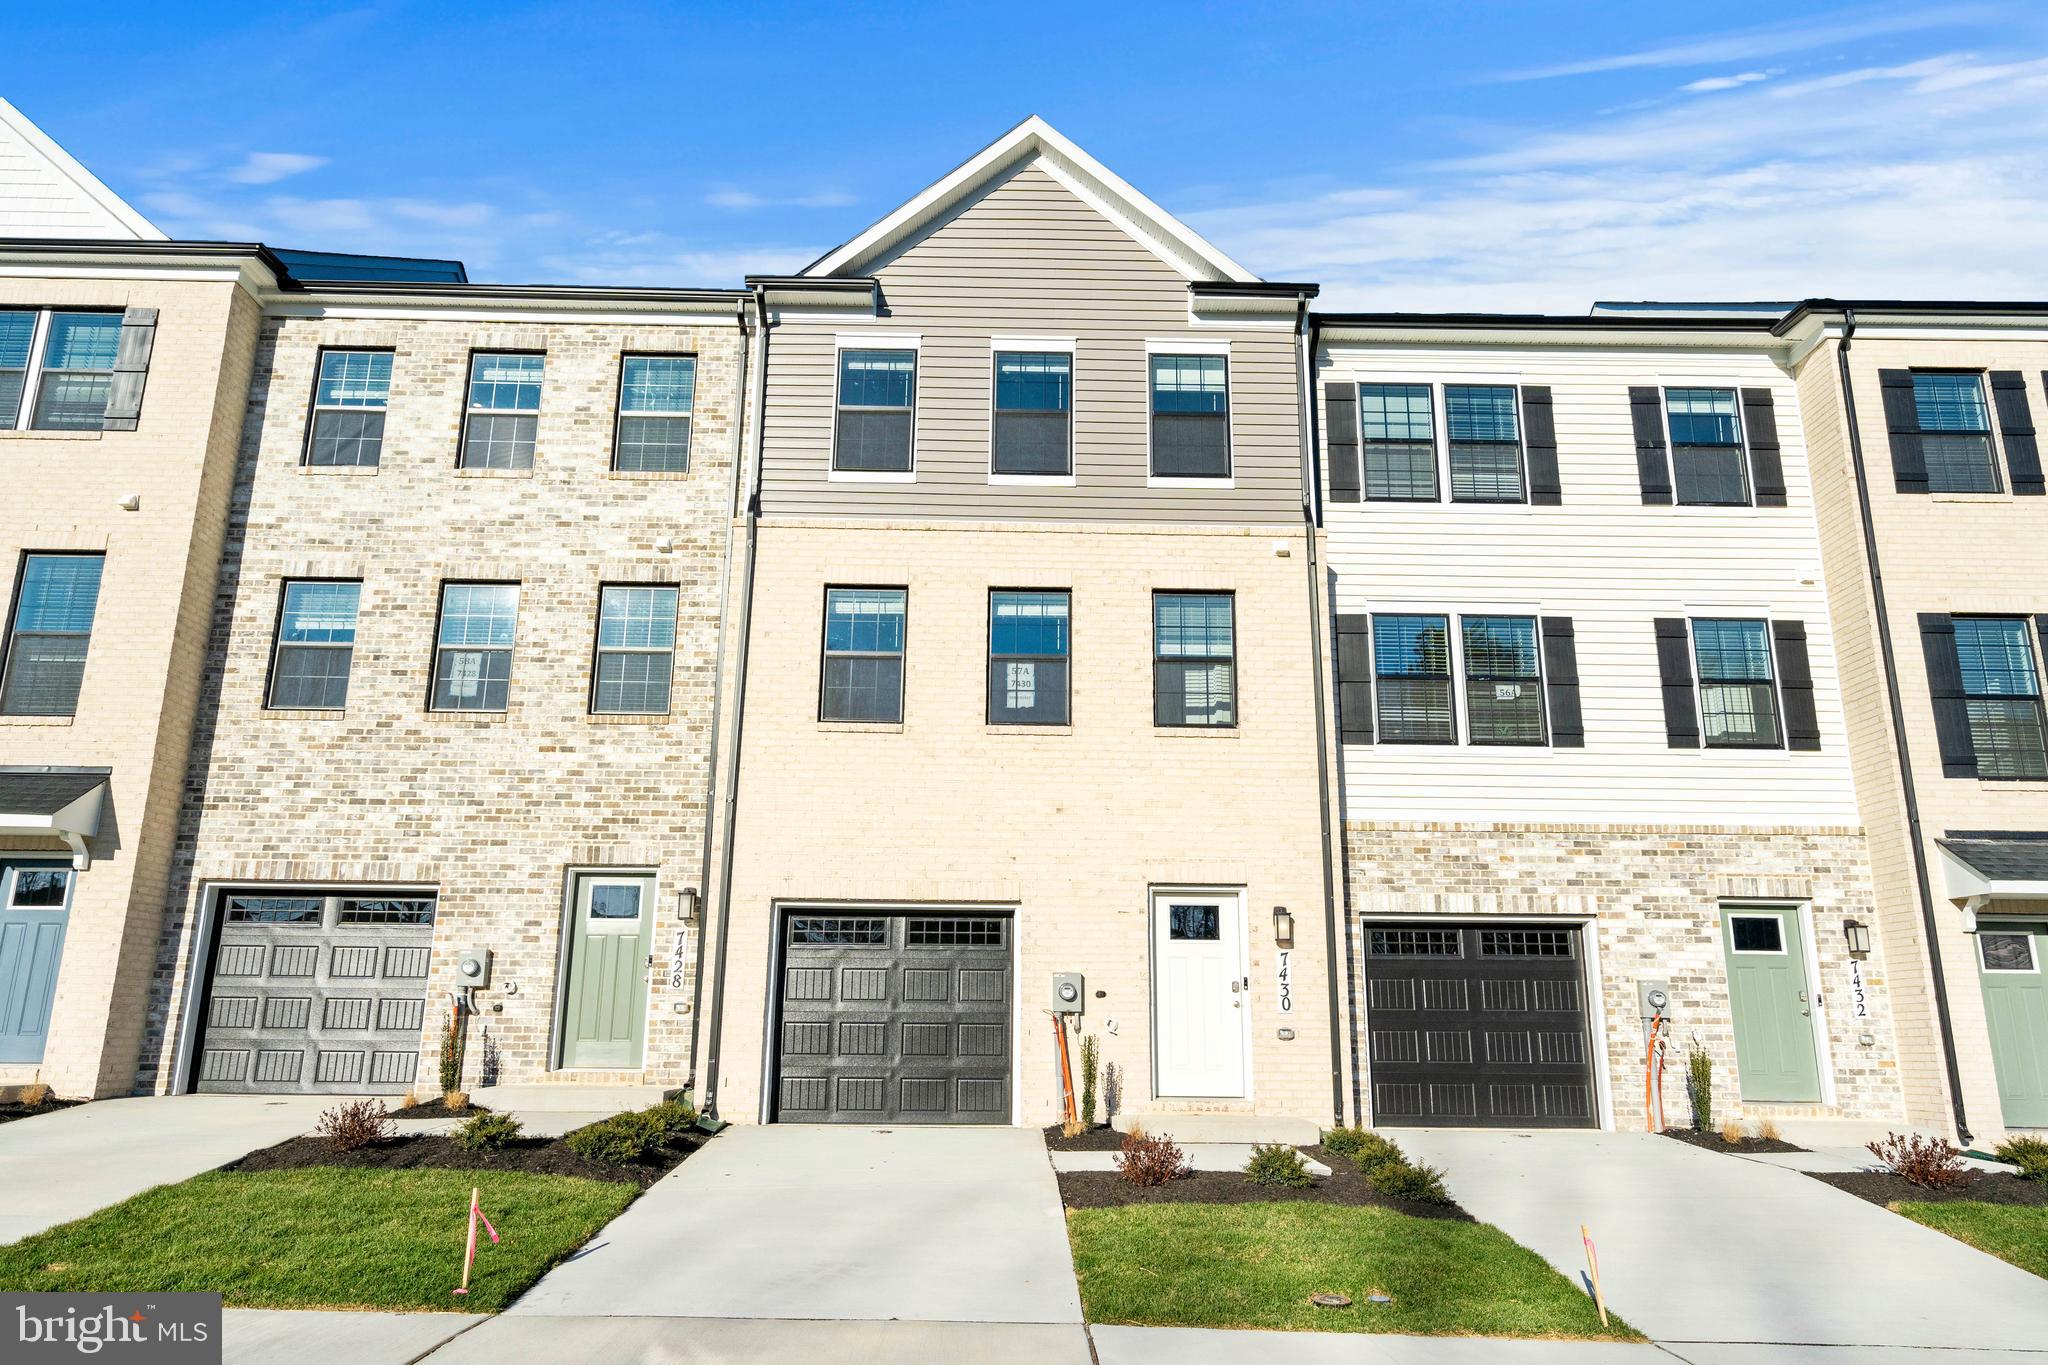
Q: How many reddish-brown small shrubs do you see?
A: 3